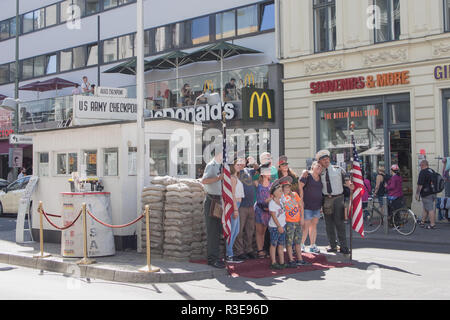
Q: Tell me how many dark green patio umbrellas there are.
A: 3